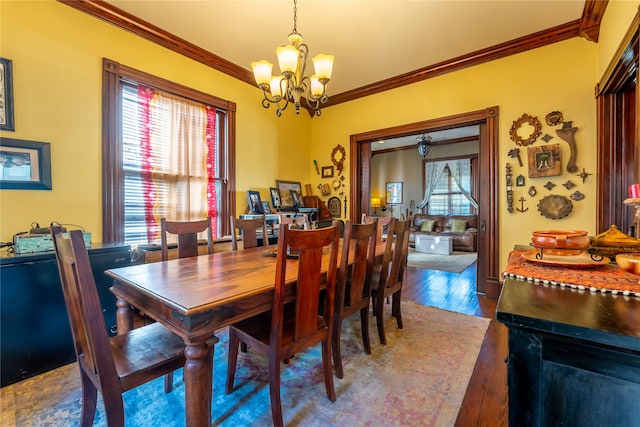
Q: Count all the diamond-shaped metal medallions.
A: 3